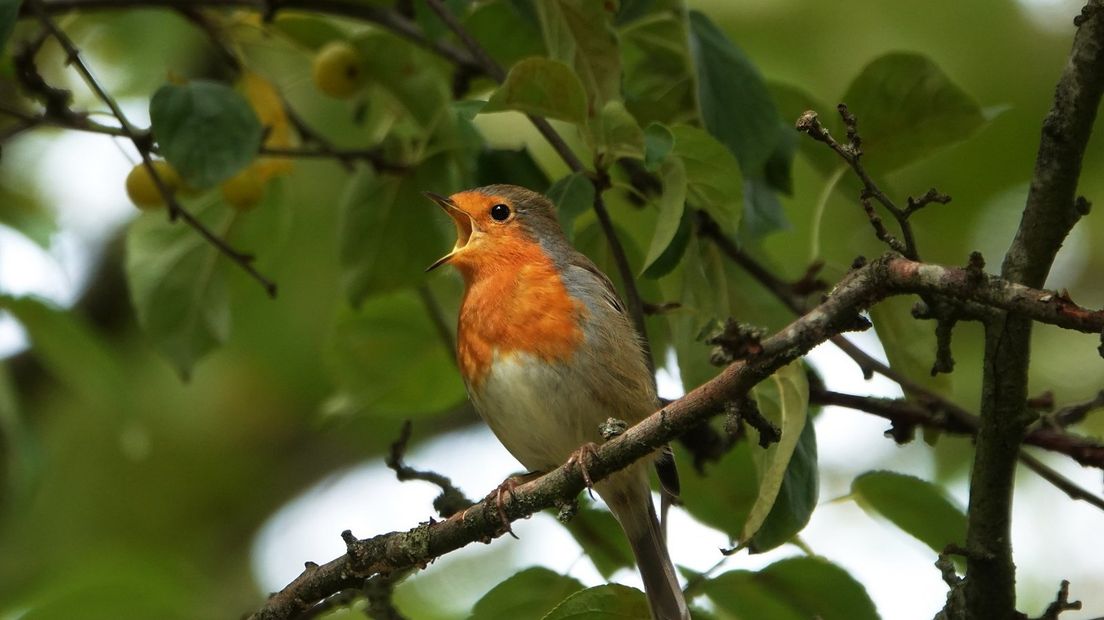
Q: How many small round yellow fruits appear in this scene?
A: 3